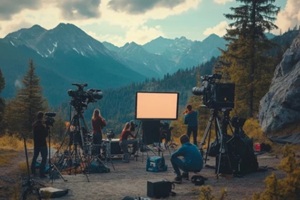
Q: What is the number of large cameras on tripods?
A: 2